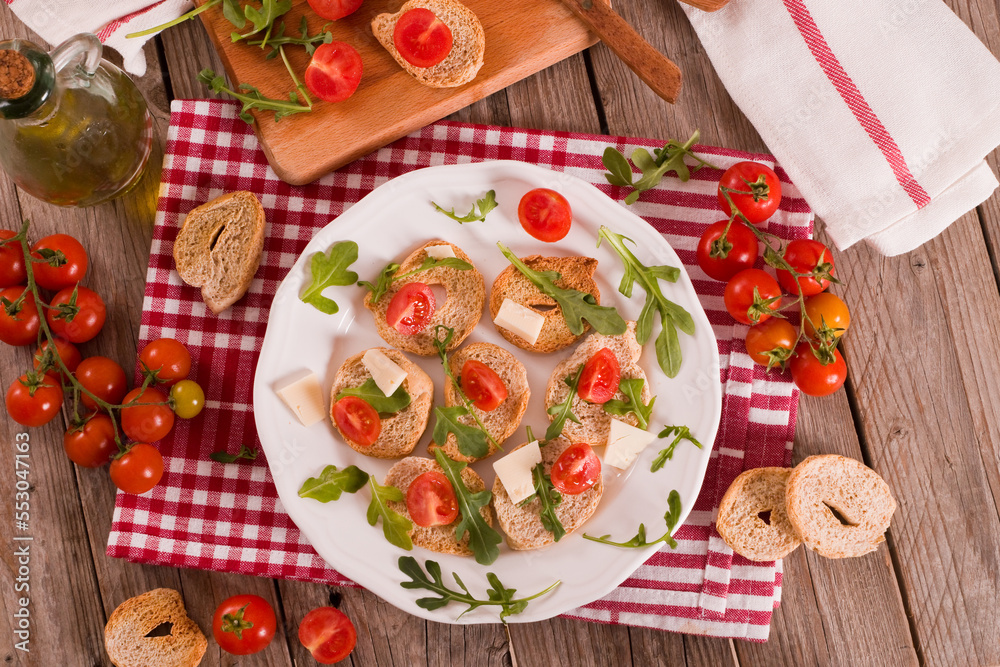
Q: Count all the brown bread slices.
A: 12